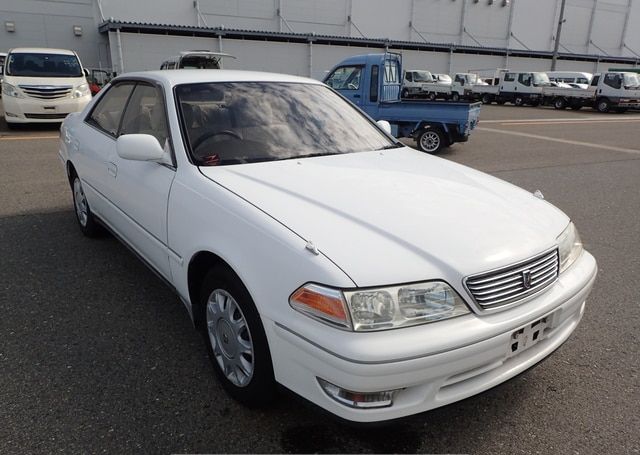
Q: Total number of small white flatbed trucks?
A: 4